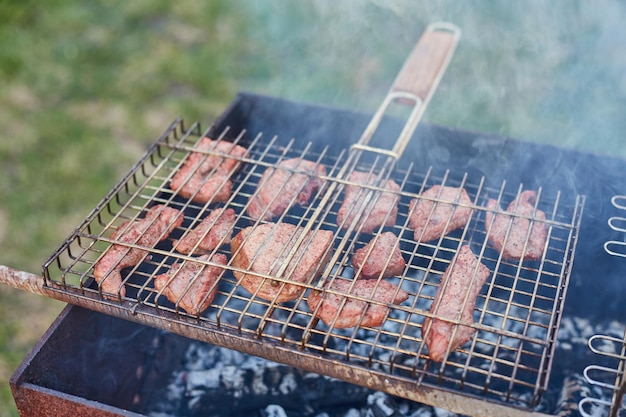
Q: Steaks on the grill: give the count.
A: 12